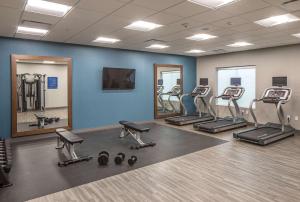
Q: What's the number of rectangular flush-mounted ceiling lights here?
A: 11